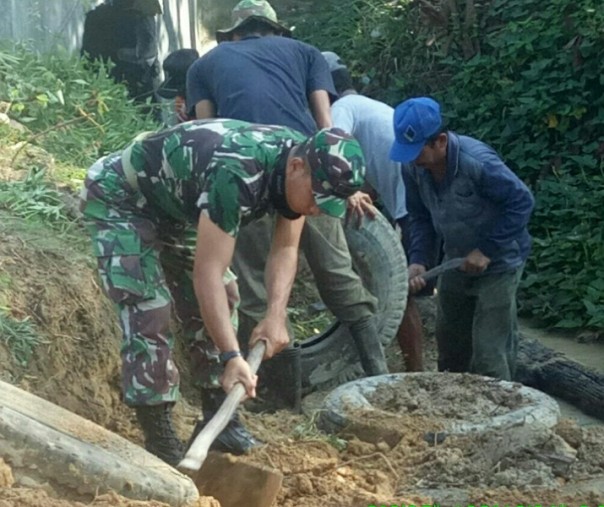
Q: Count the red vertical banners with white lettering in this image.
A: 0